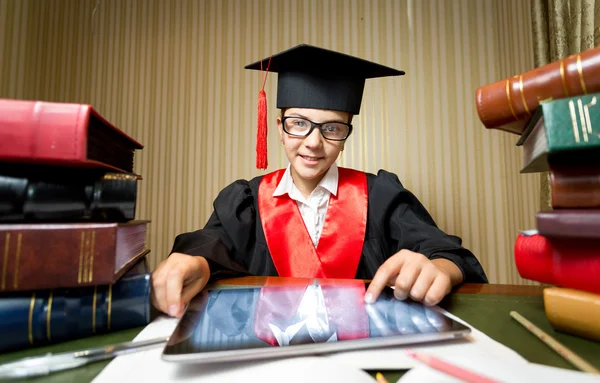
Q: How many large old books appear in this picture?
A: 10